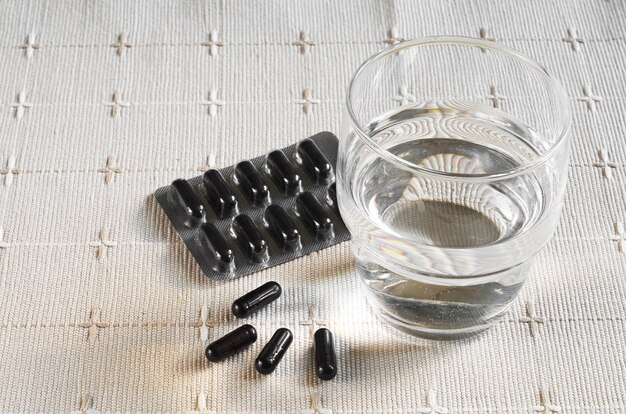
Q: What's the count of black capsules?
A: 14